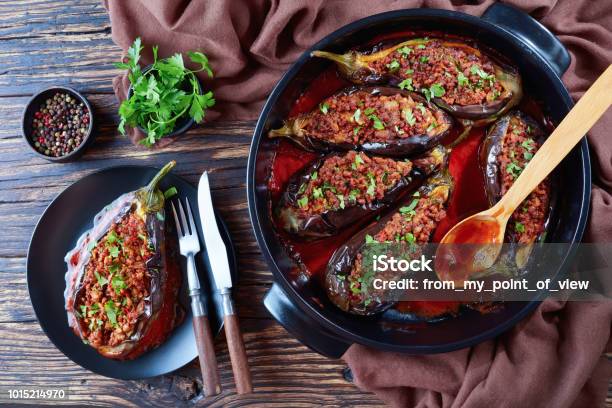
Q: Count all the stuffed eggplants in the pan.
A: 5